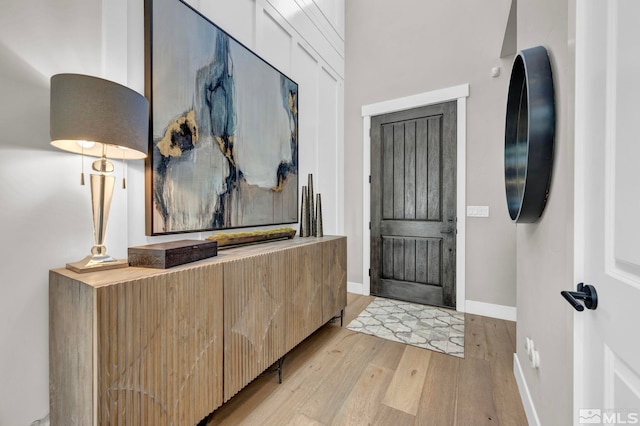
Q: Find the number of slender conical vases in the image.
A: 3